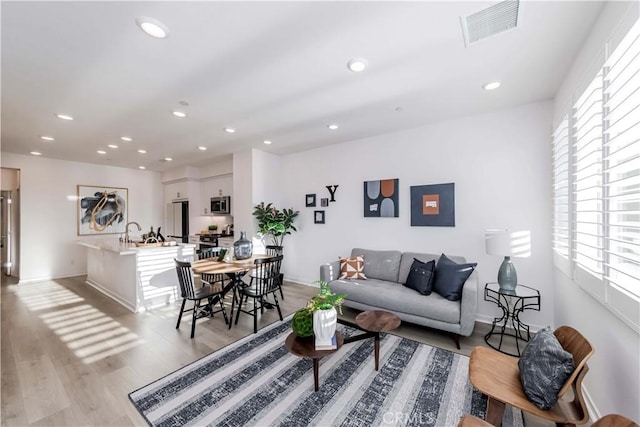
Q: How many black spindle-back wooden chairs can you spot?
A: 4